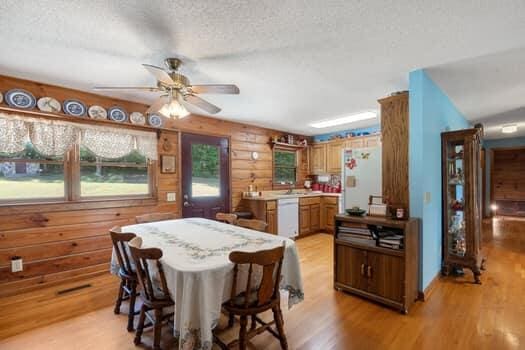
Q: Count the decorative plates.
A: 8